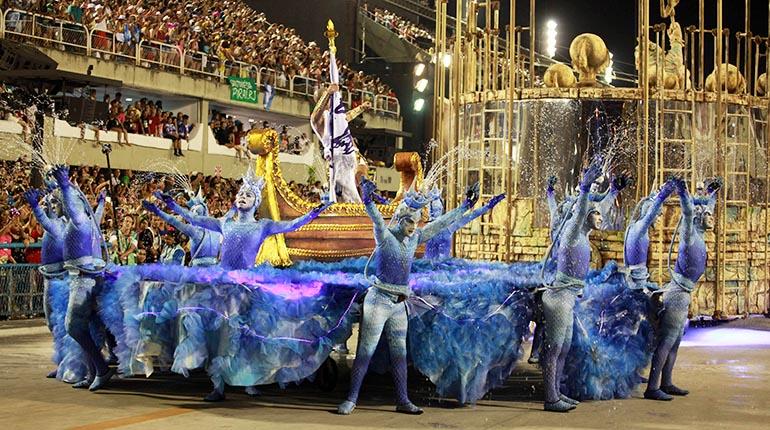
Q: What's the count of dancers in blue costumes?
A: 10